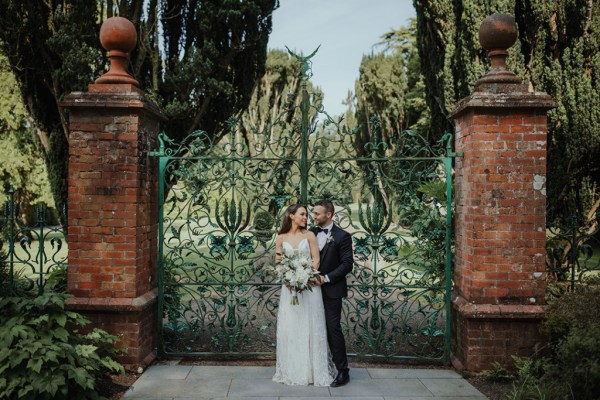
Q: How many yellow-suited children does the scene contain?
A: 0